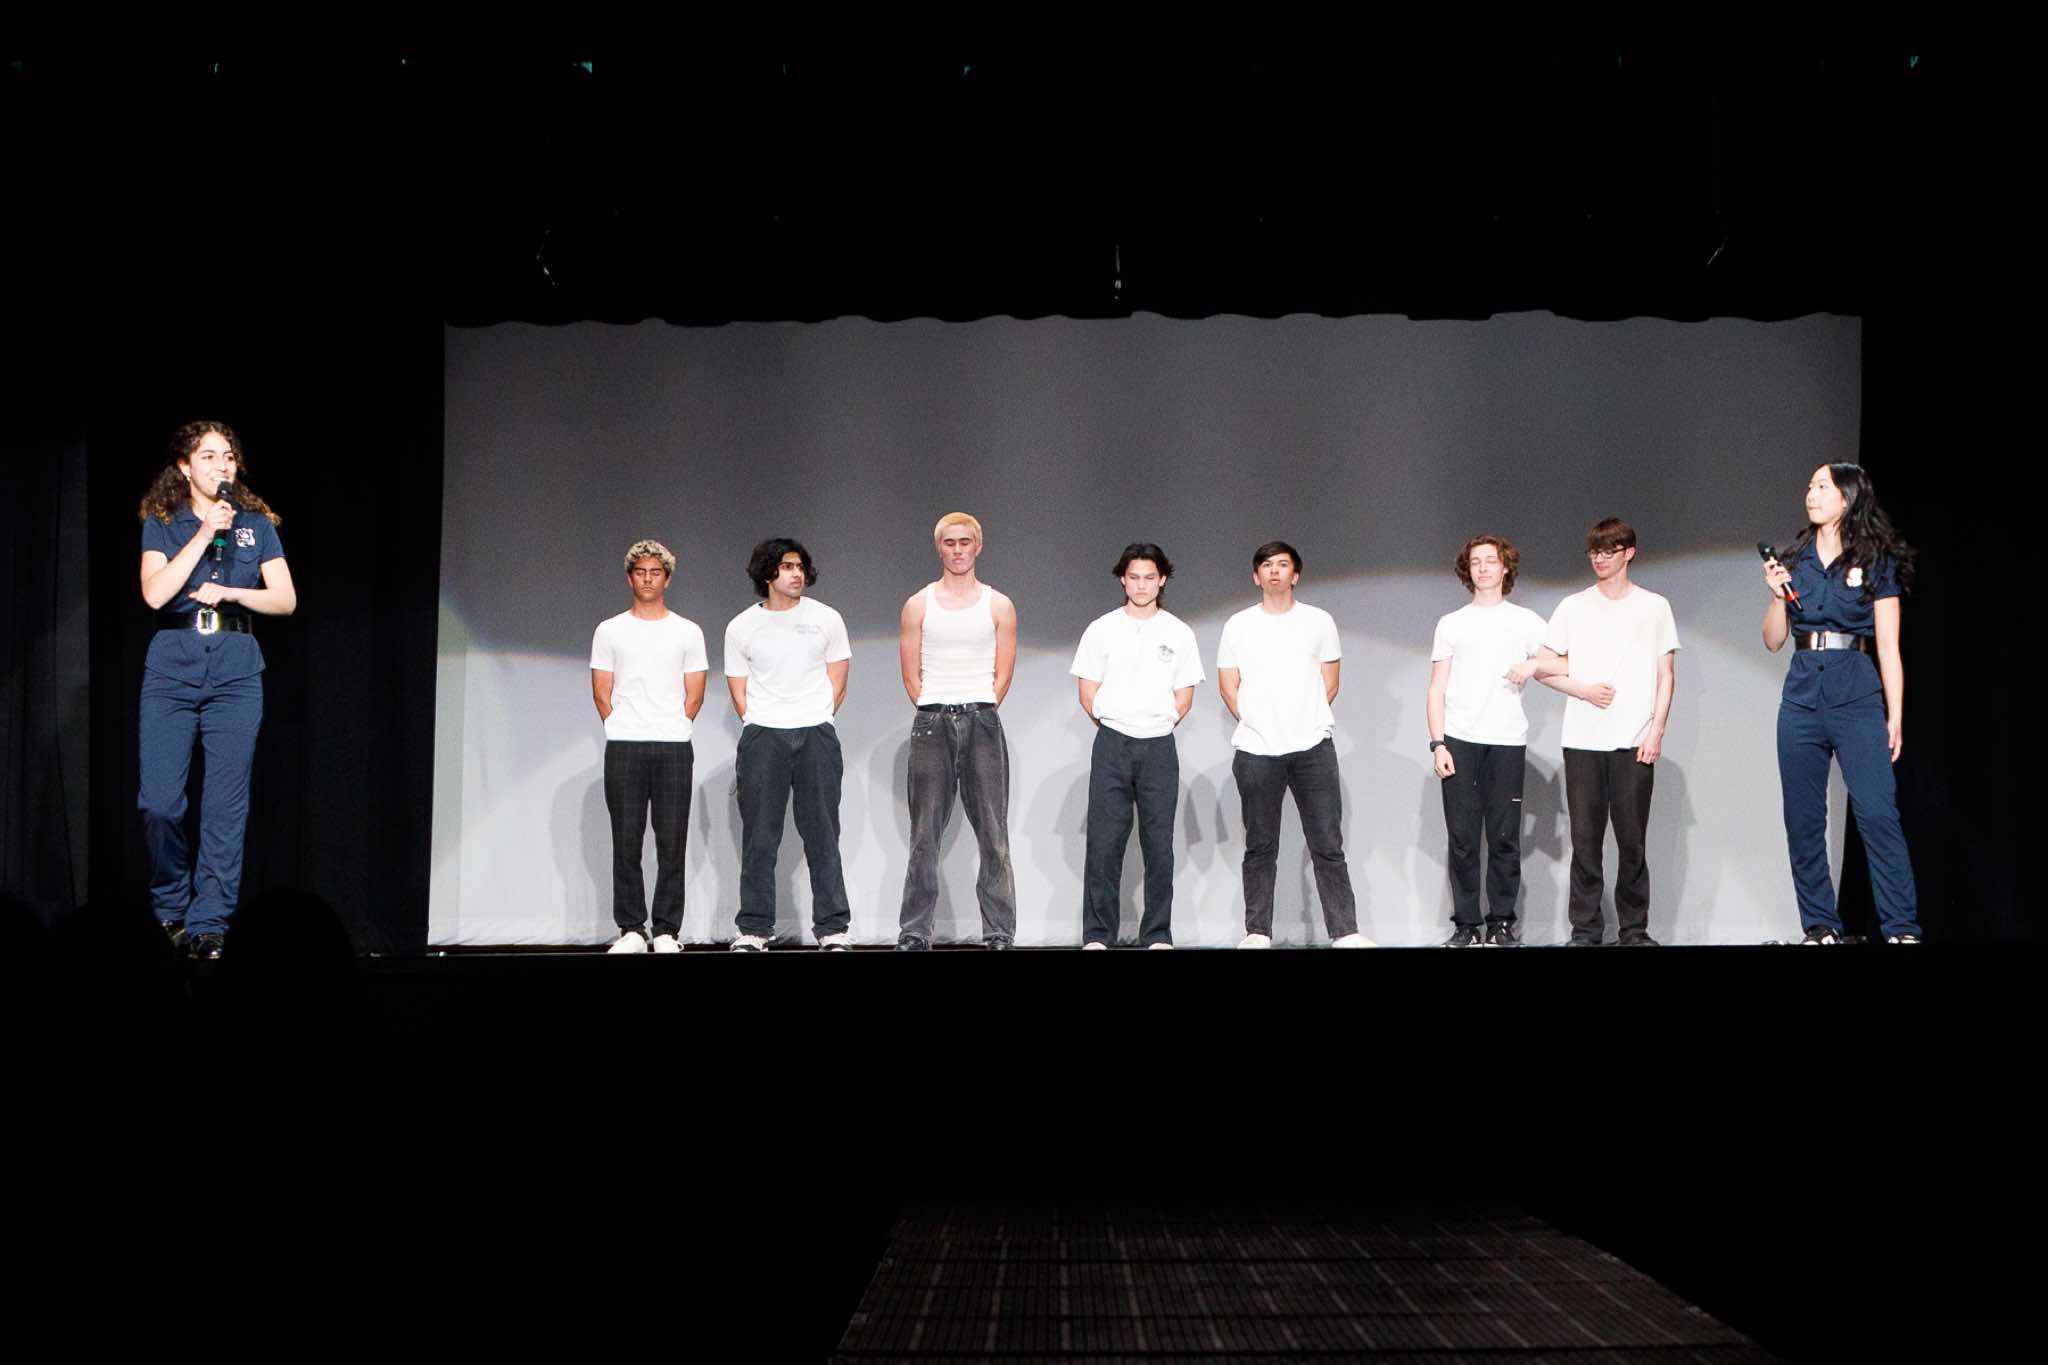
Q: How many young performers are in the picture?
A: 9